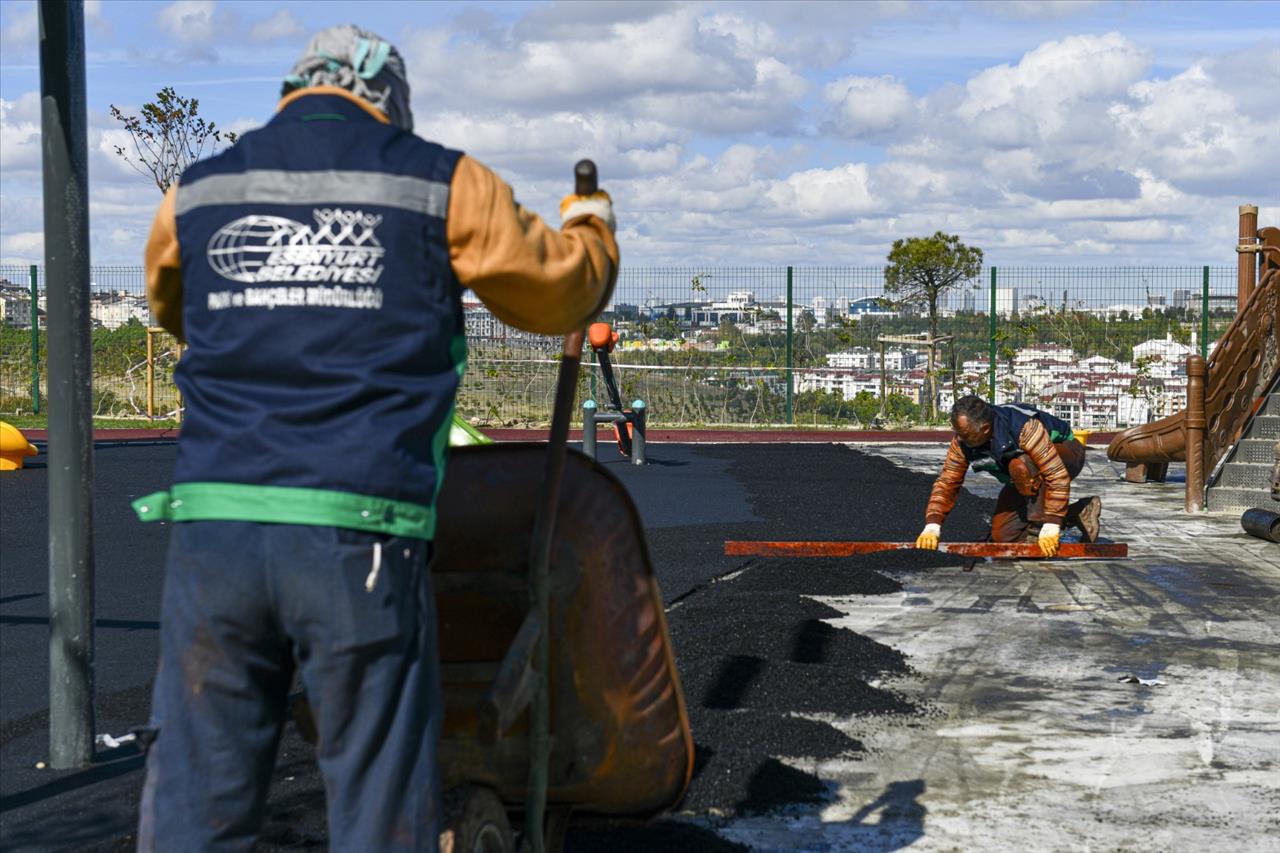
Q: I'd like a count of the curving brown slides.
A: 1